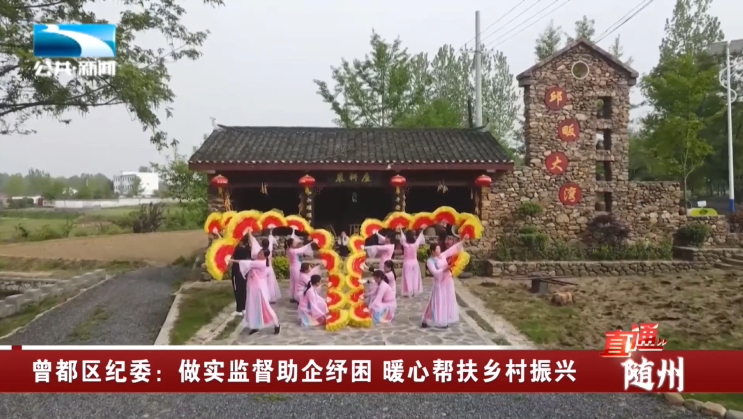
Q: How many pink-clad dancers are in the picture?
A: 10